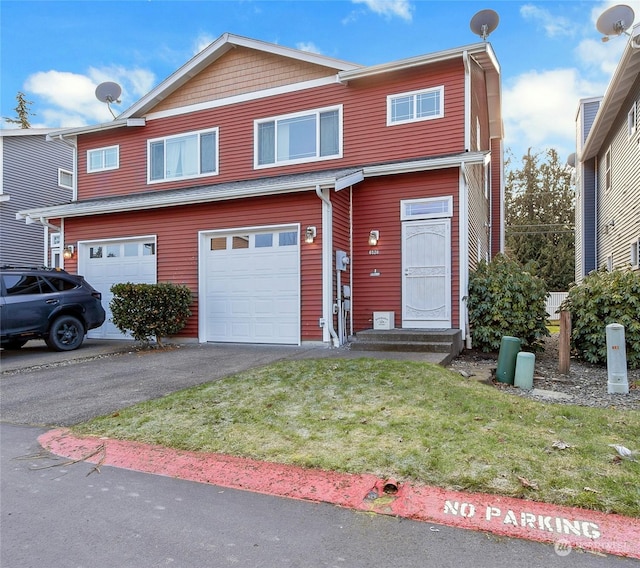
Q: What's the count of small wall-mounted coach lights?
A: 3